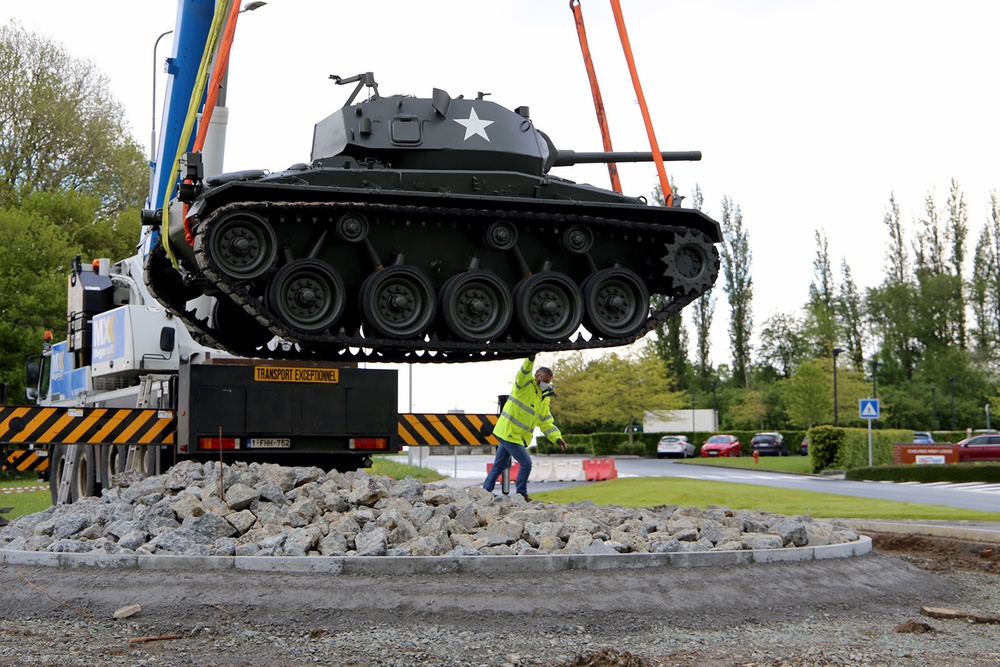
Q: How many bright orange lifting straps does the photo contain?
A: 3